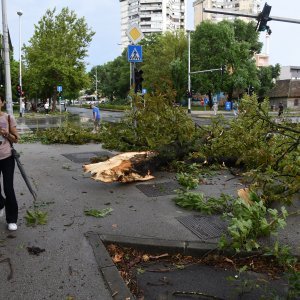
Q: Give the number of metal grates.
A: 3